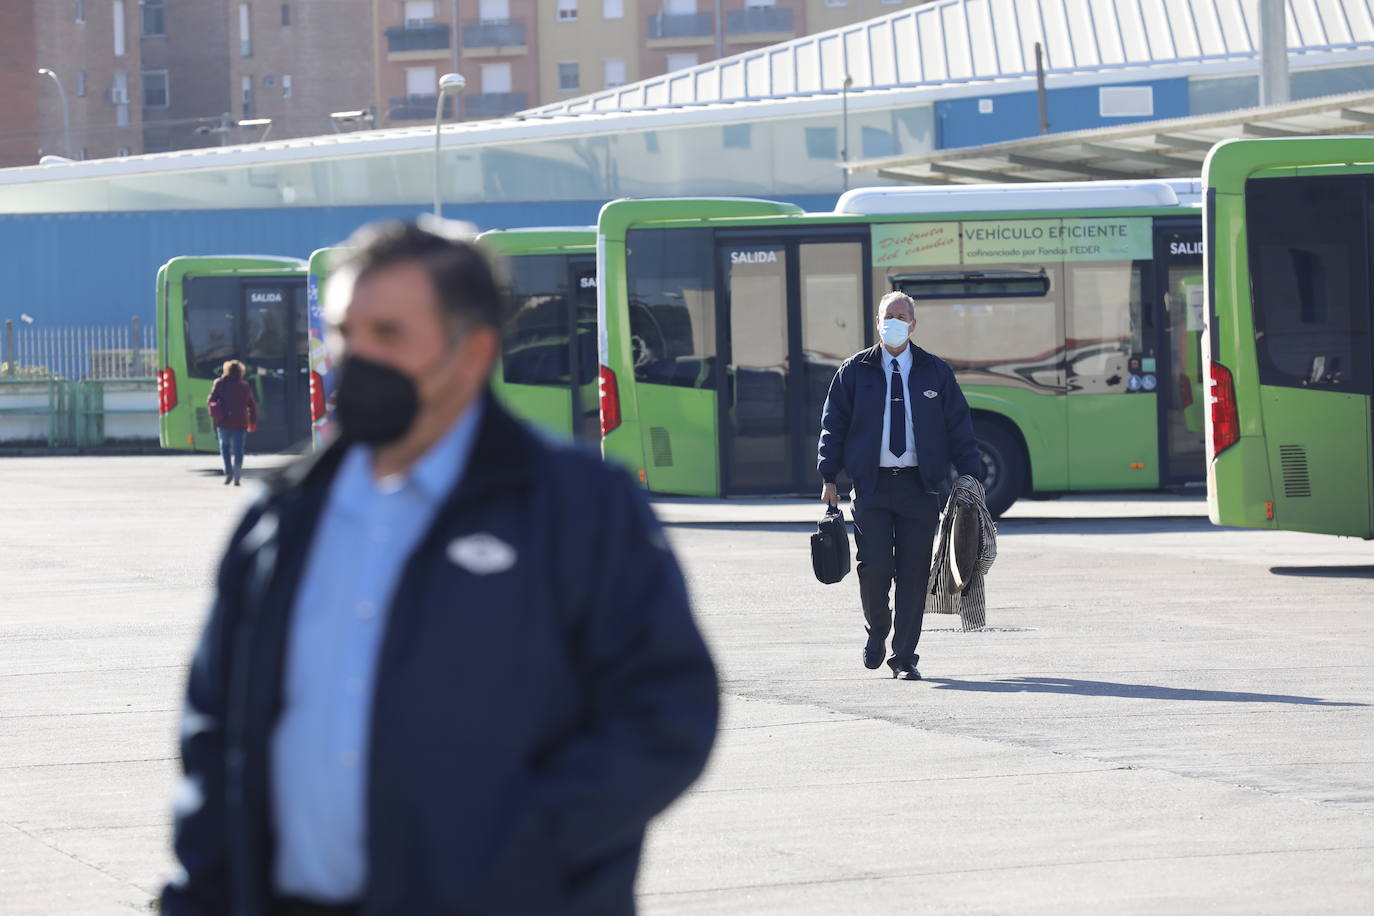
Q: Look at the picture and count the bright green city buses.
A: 5